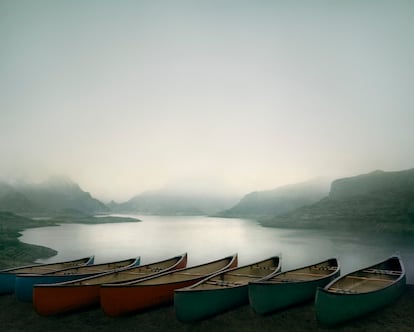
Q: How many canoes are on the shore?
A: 7